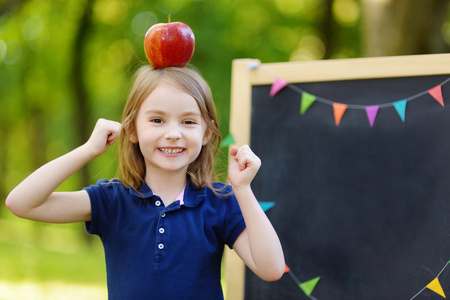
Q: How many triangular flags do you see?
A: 11